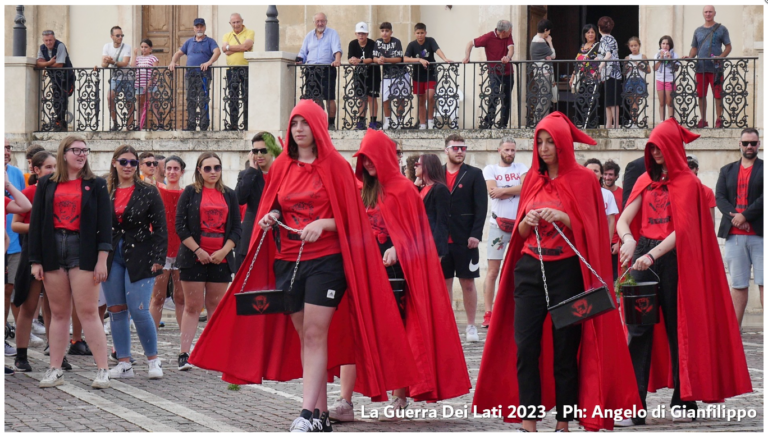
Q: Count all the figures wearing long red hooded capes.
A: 4